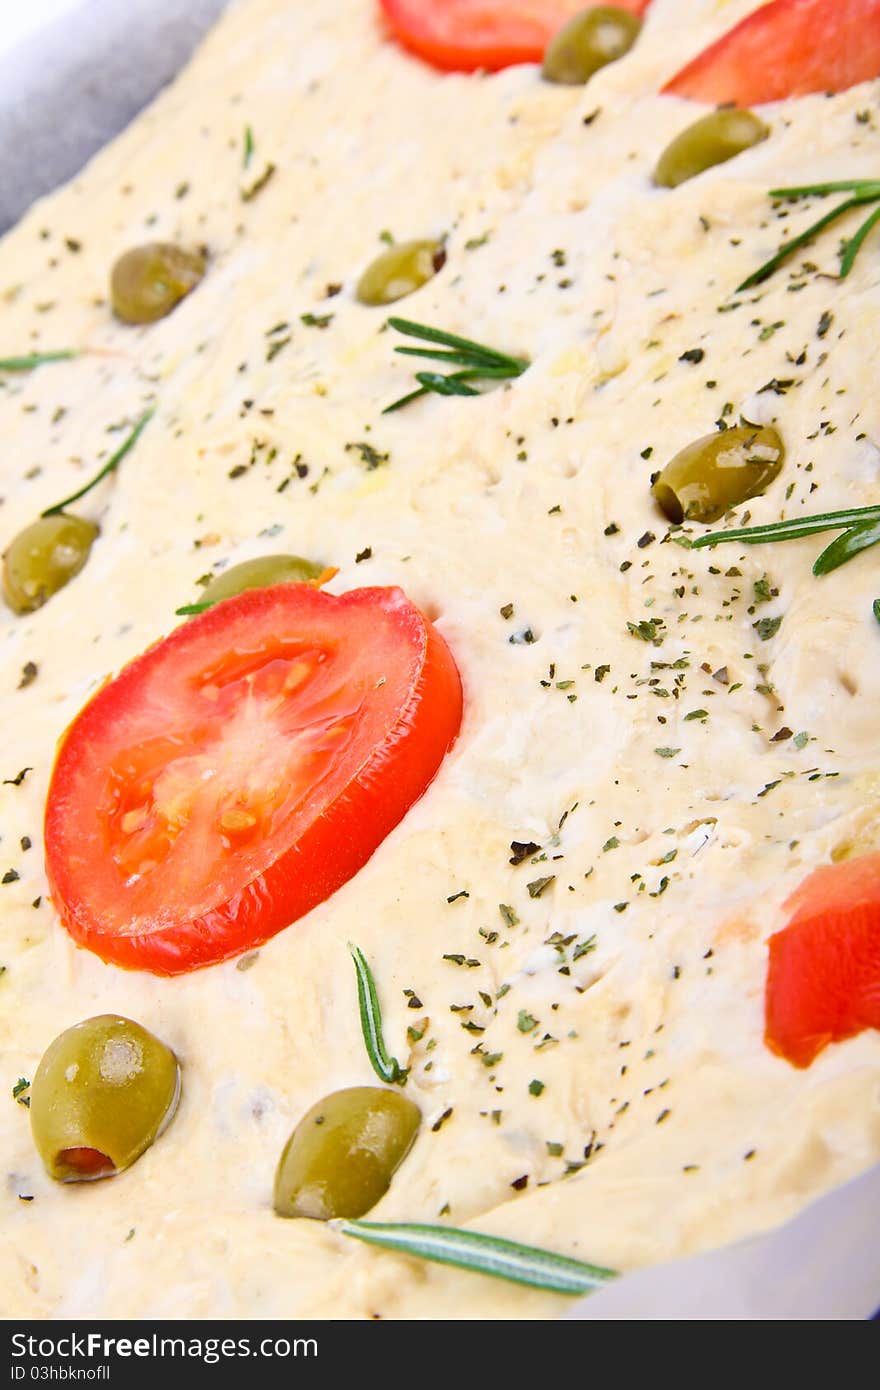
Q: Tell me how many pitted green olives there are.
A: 9